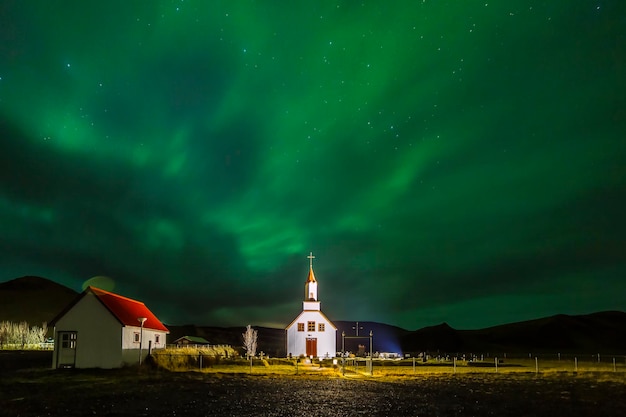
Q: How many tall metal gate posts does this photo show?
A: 2